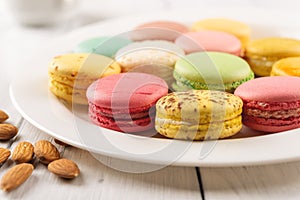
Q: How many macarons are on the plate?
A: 12